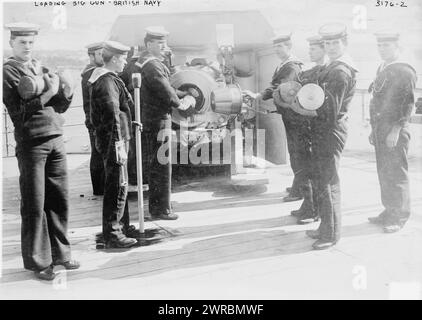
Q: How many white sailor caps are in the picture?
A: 8